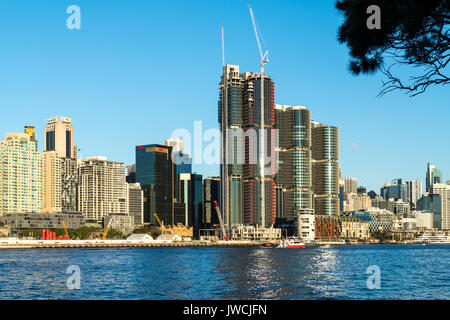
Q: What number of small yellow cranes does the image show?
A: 3